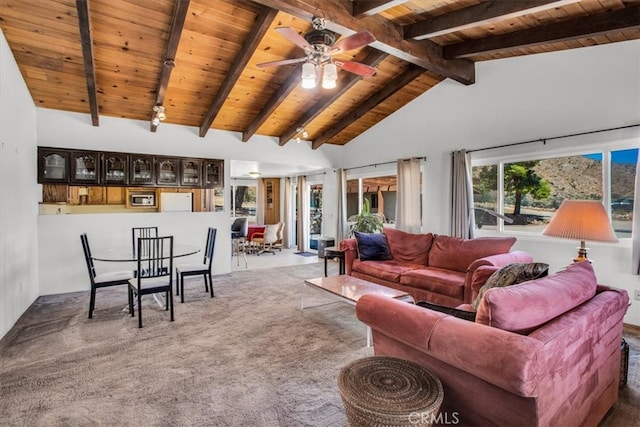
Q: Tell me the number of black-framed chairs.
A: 4